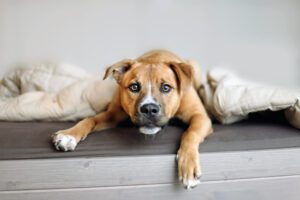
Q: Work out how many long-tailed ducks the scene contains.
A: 0